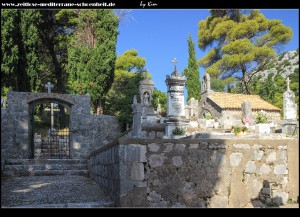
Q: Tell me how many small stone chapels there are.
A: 1